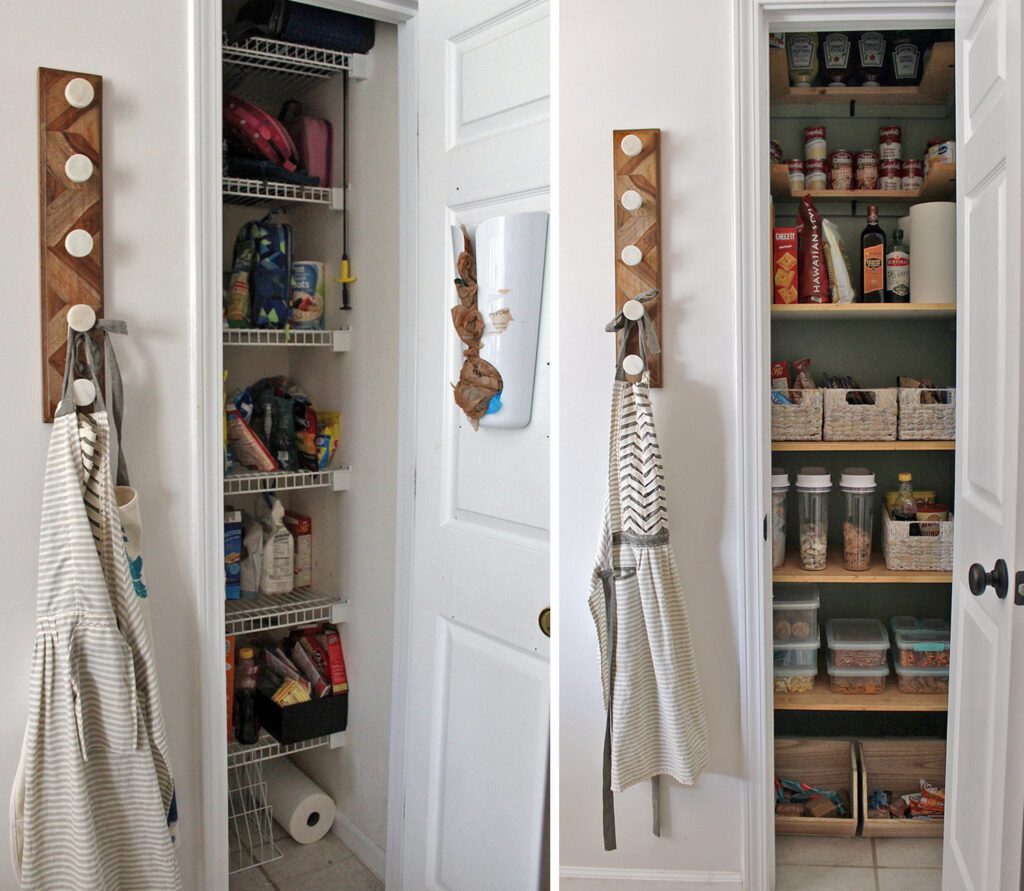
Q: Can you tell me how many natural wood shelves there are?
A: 6